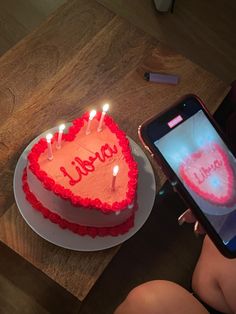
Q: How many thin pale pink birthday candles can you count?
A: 5